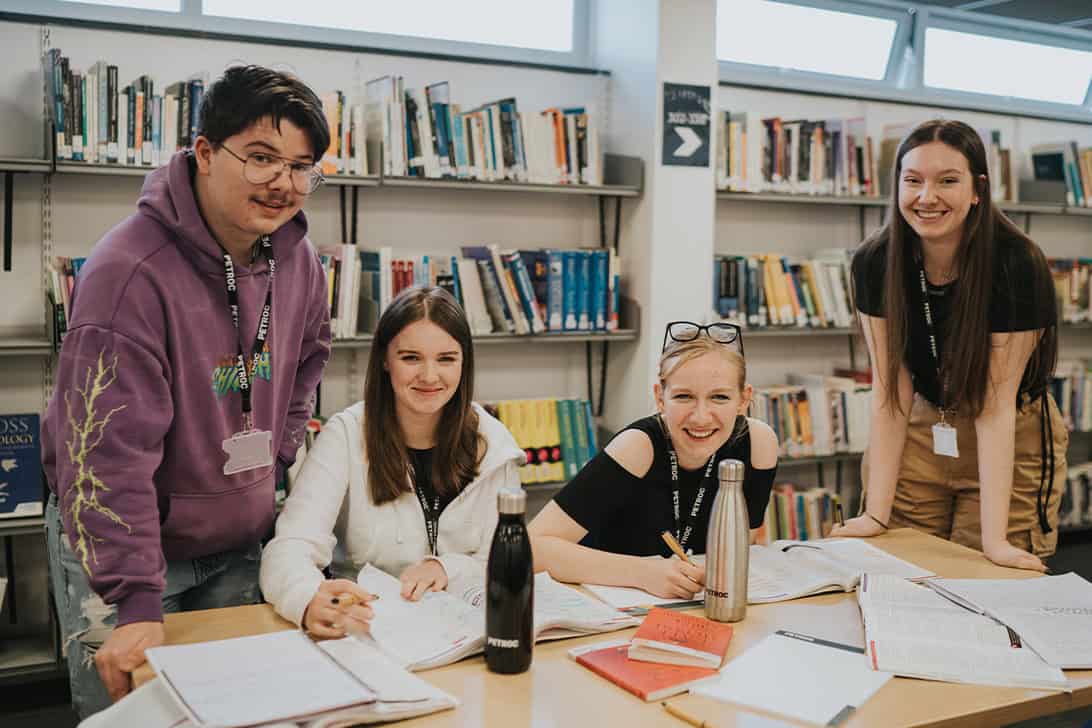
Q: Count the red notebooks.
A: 2